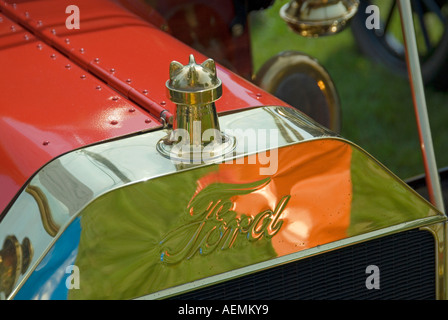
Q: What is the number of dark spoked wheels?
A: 1